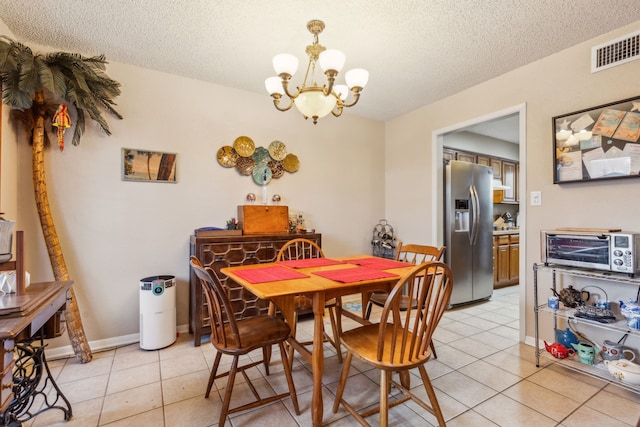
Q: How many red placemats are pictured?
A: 4